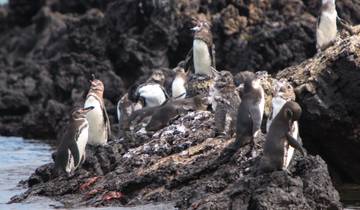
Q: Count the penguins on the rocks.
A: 12